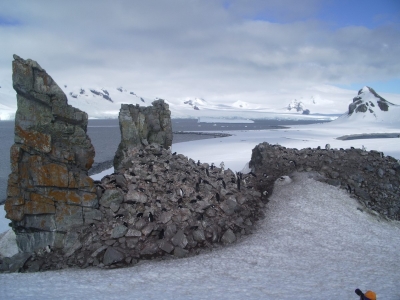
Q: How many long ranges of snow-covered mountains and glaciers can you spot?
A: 1